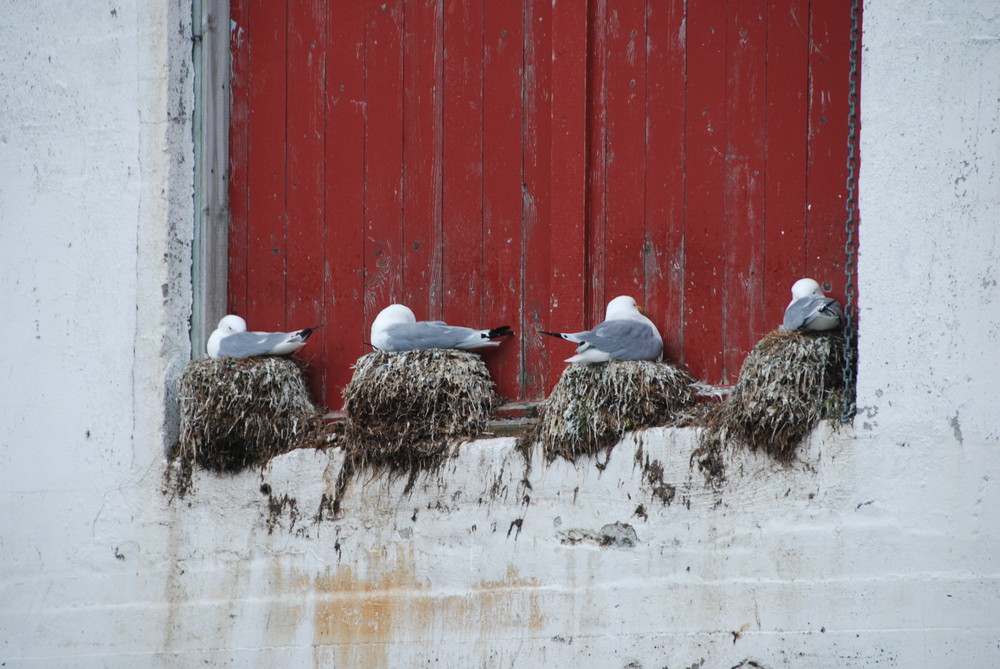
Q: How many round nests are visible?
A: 4